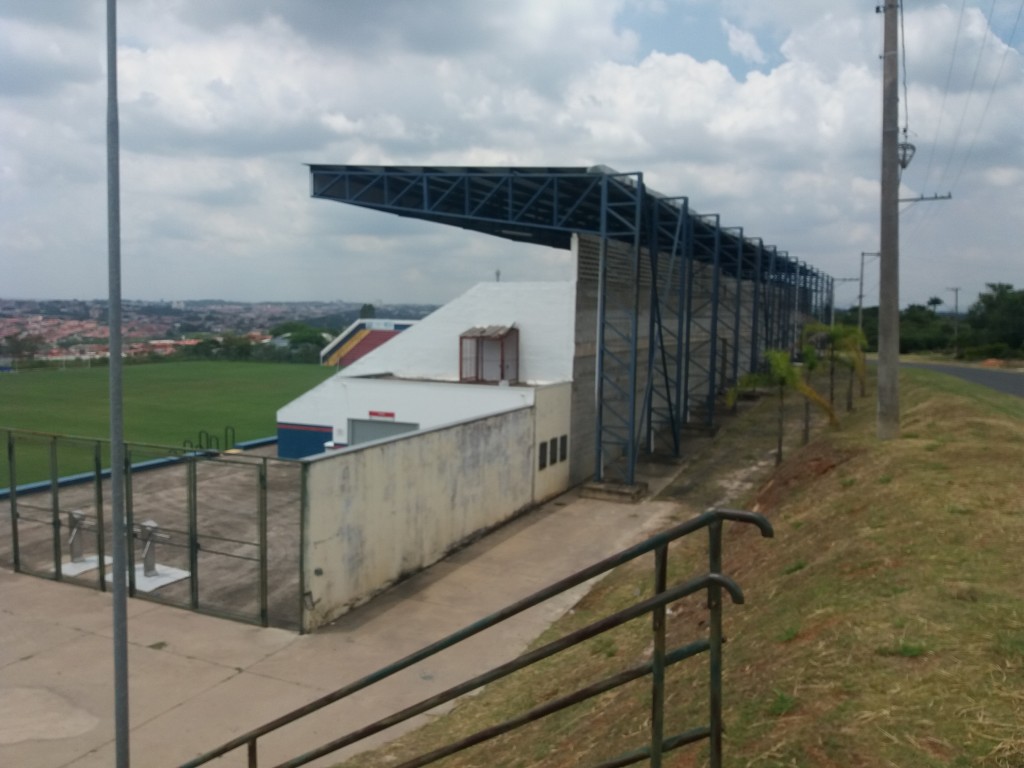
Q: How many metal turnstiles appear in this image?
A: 2